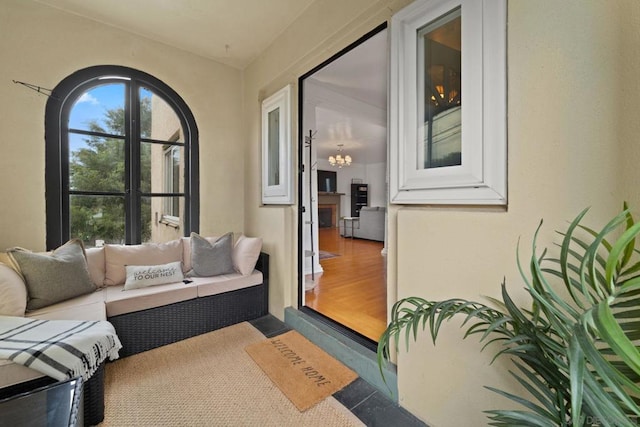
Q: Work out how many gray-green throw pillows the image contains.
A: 2